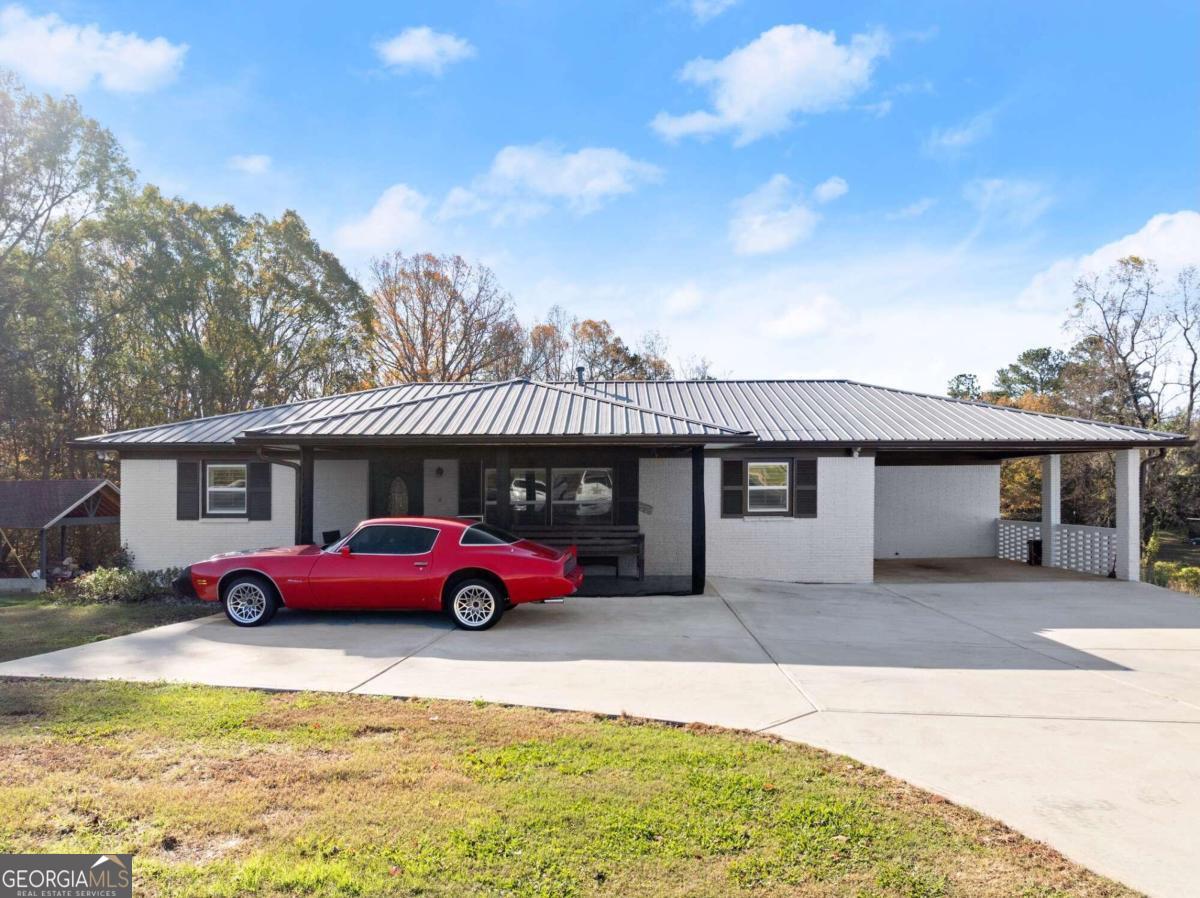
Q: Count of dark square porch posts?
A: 3